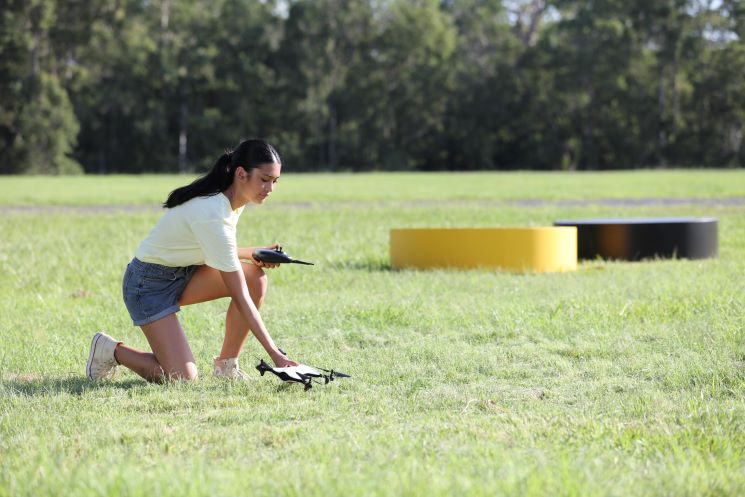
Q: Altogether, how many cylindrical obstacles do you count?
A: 2